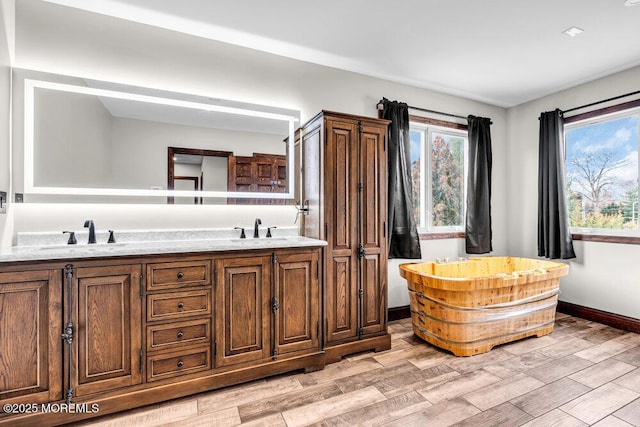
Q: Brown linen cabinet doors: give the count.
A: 2